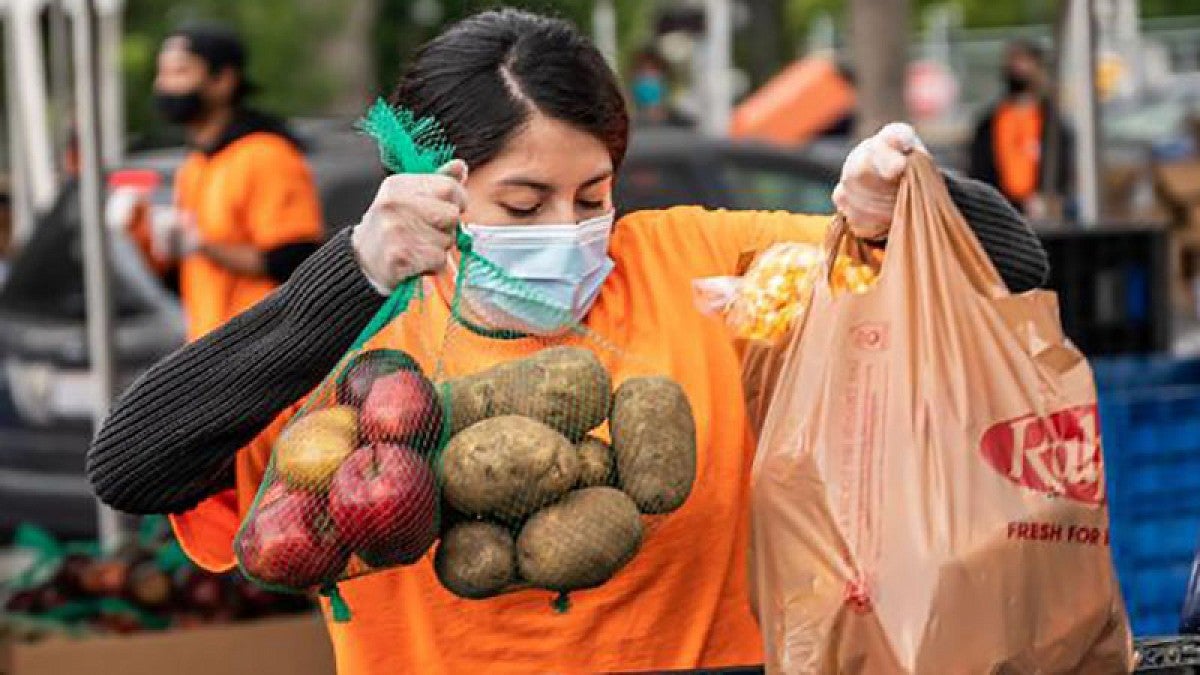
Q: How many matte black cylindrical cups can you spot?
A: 0